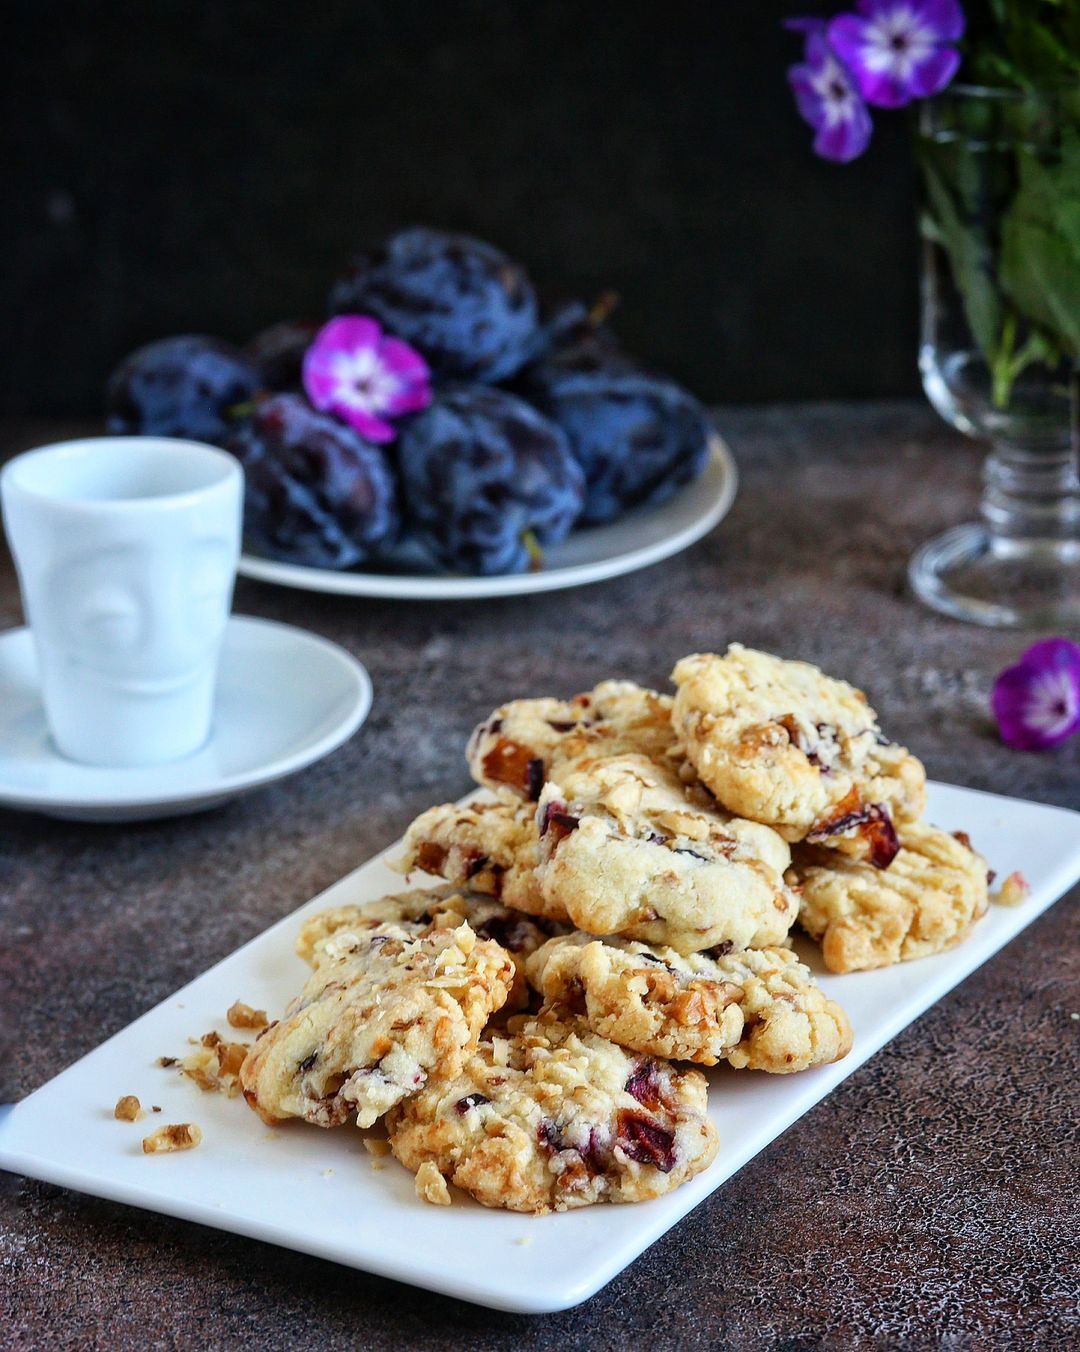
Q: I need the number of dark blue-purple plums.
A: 7